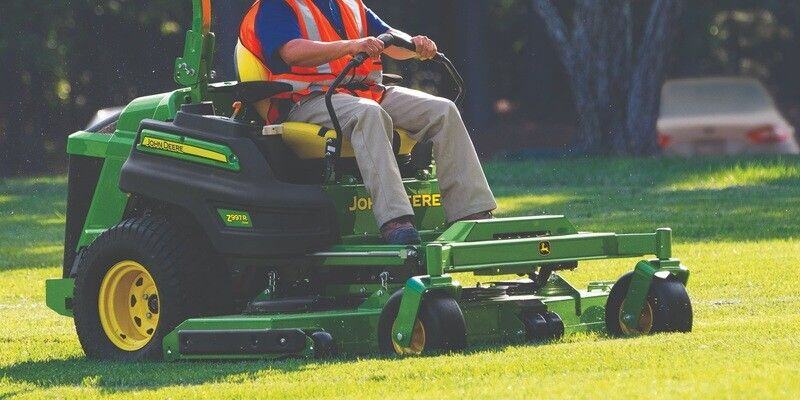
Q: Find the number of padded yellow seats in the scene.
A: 1